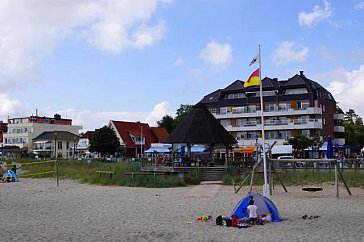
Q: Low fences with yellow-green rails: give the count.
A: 1